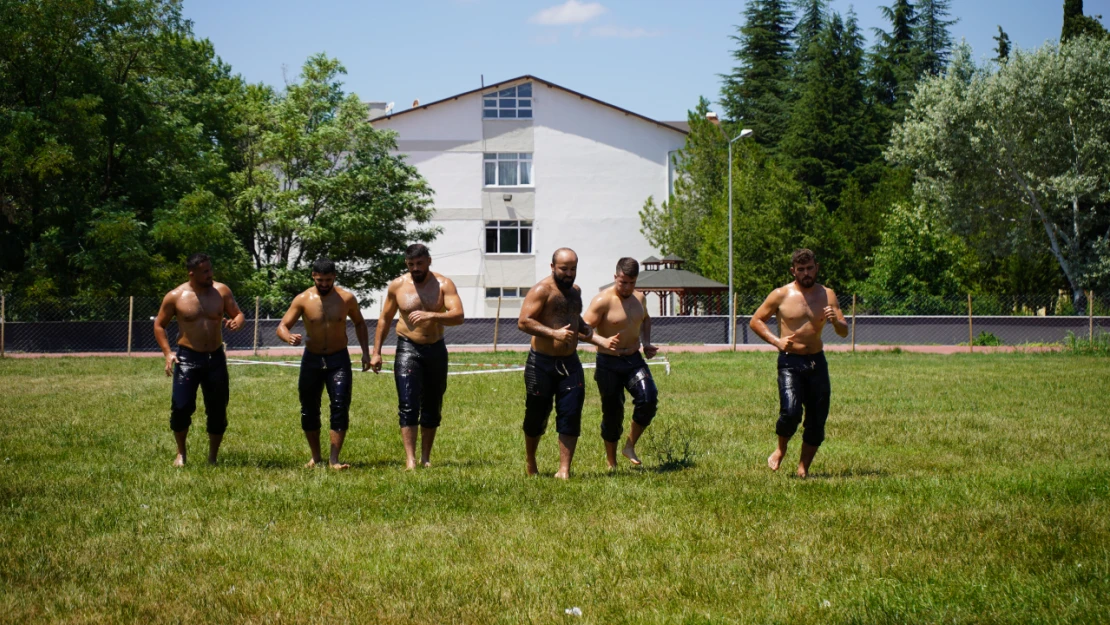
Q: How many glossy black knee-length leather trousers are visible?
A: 6